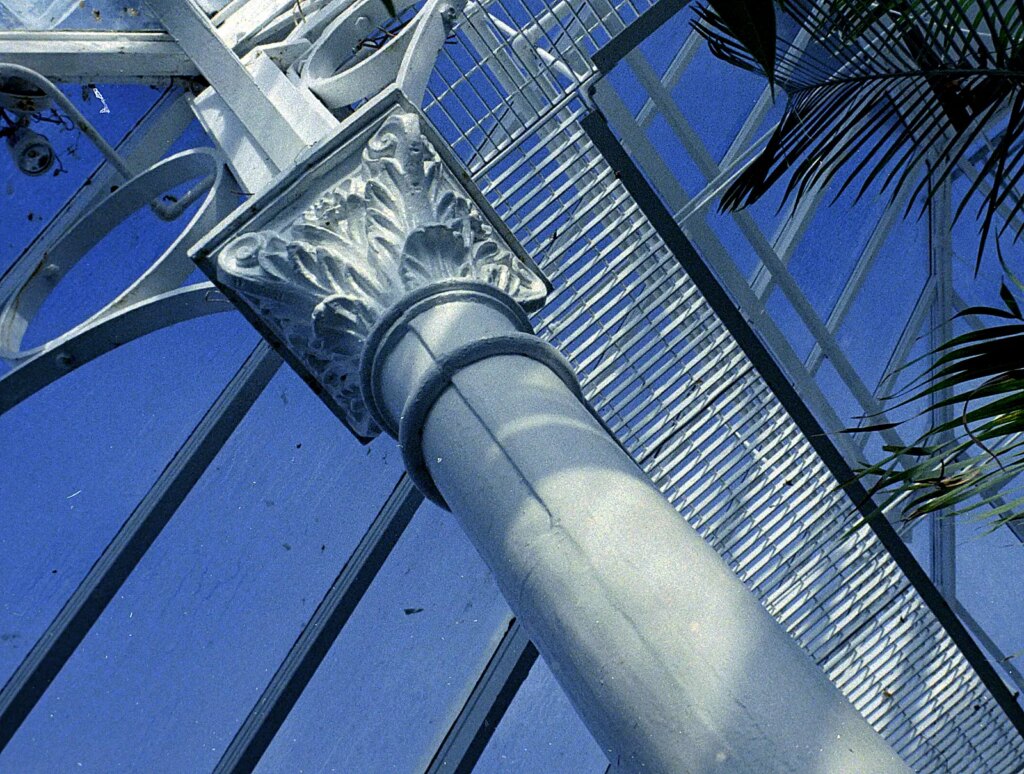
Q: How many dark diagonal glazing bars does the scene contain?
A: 3